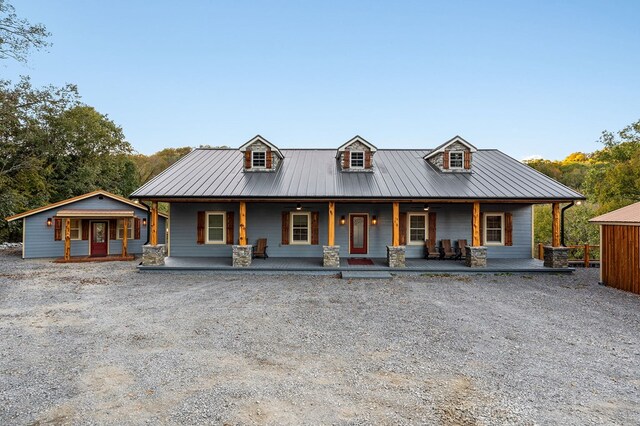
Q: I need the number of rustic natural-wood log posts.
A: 8